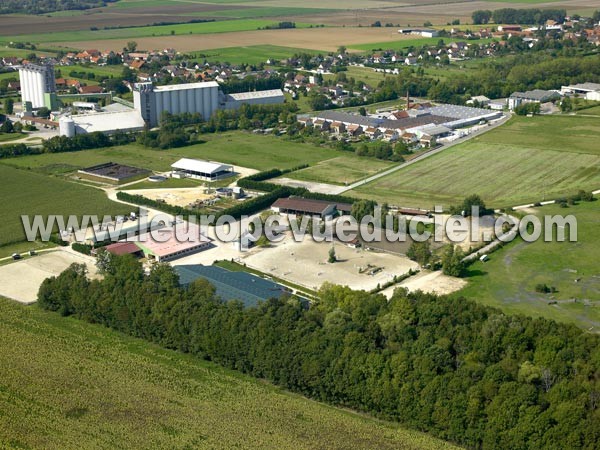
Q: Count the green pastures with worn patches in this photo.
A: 1